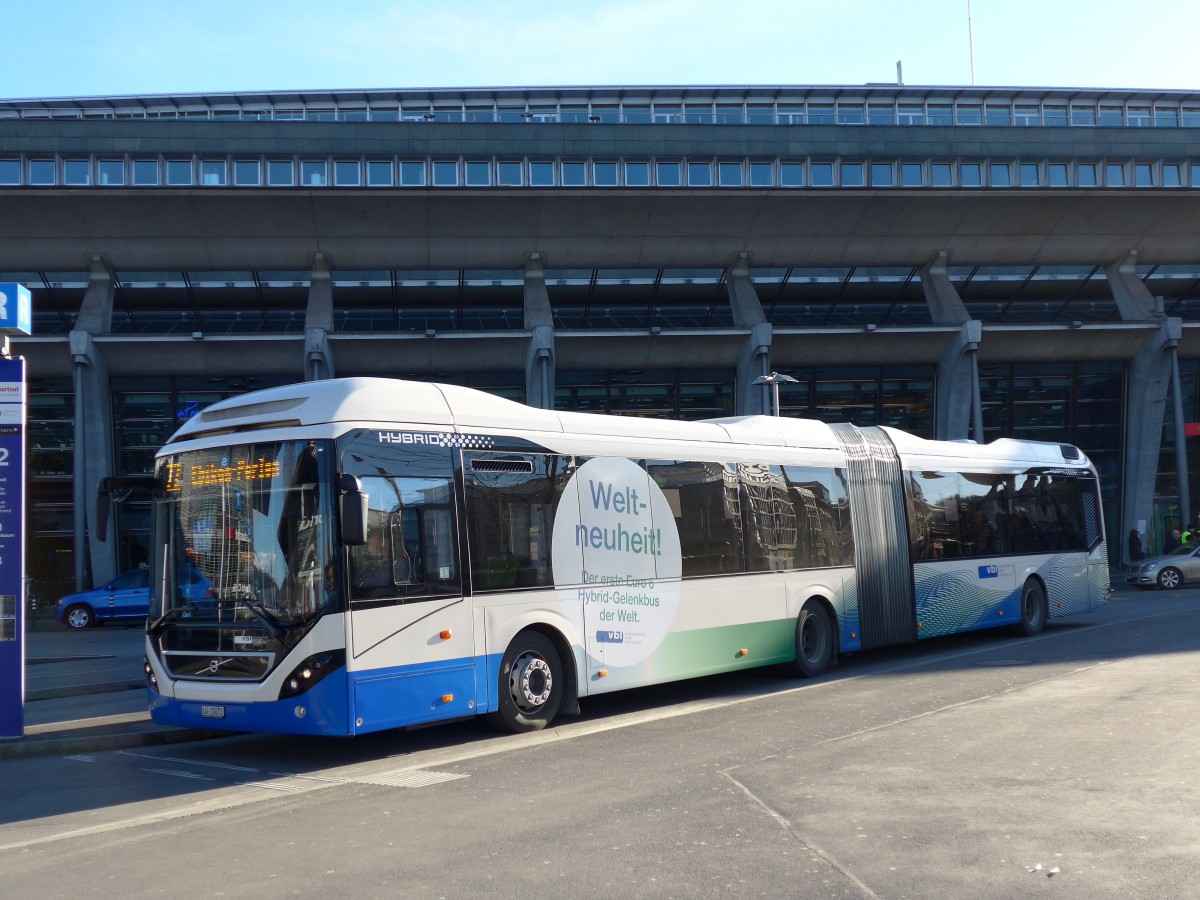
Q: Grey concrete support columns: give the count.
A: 6